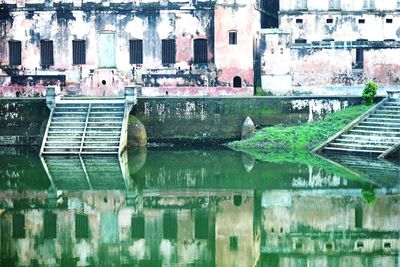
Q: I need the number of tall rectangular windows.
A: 6